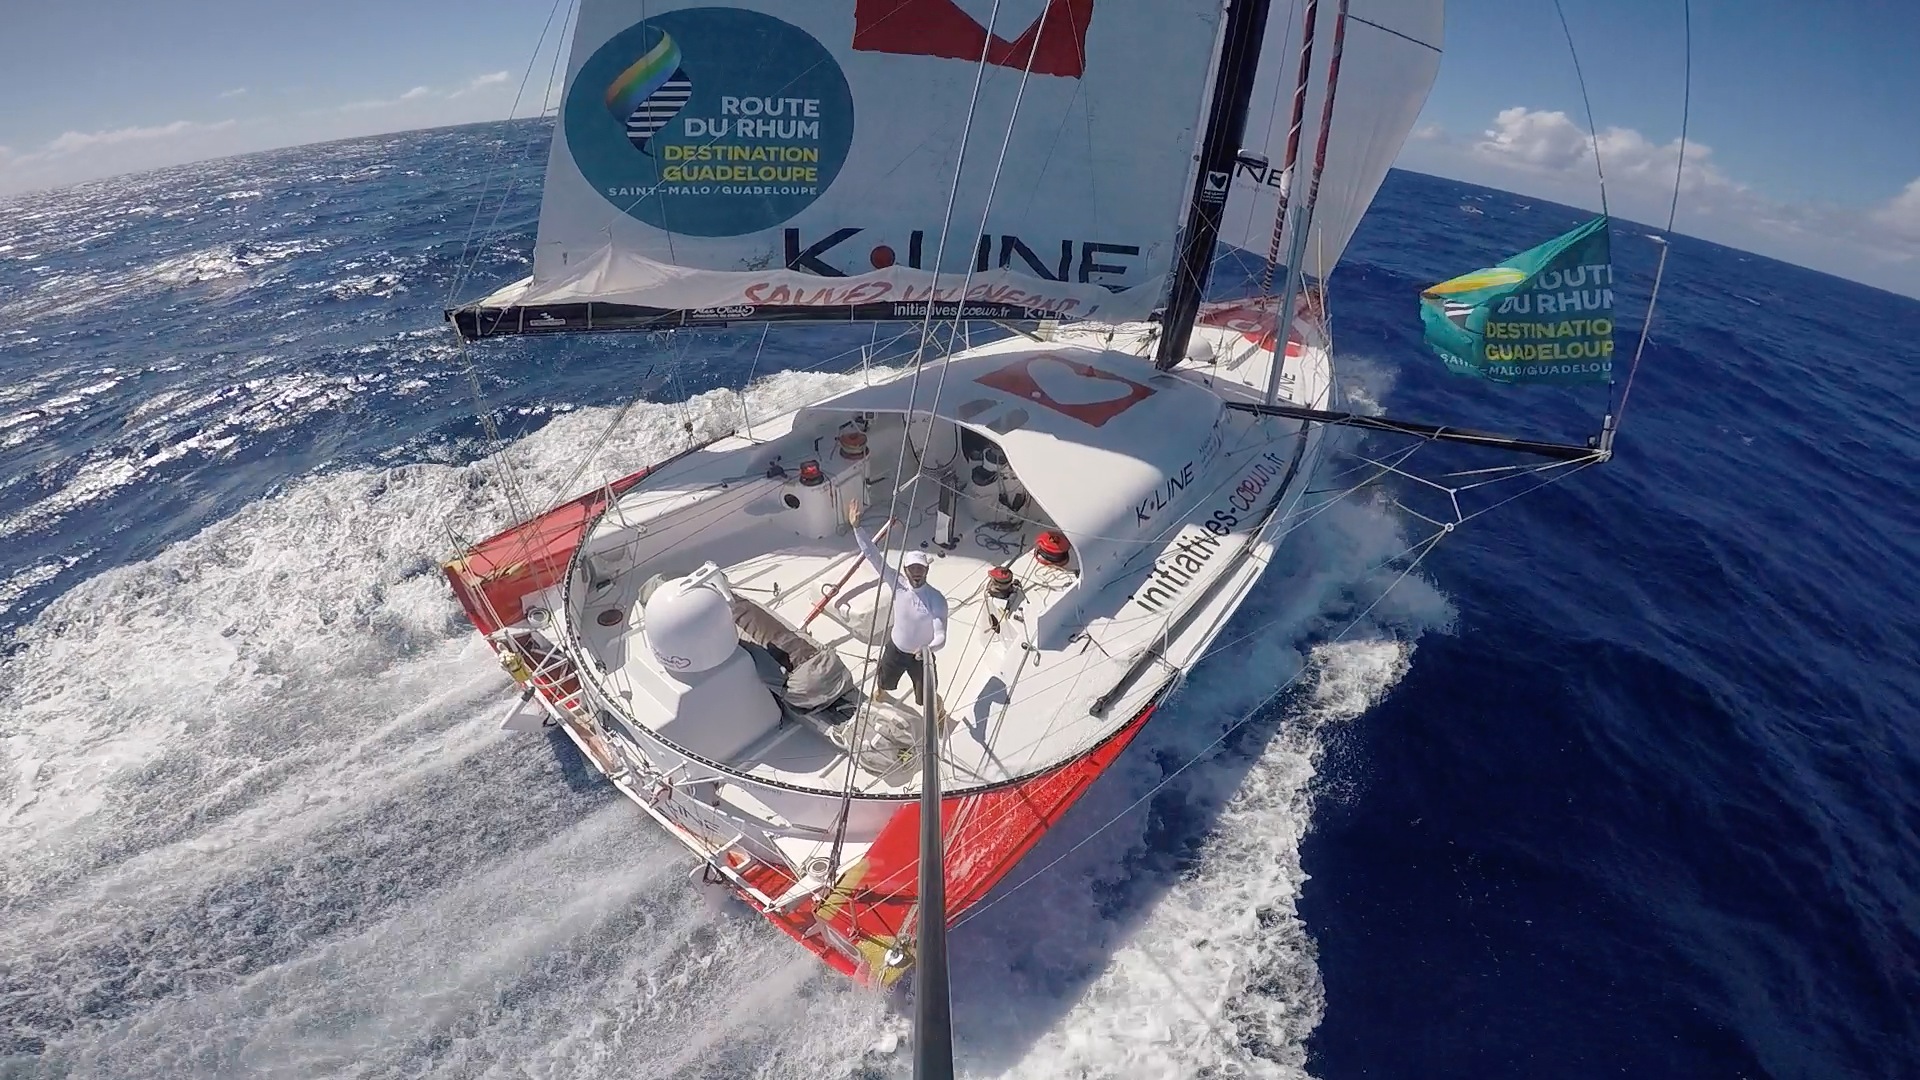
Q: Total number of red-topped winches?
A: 4